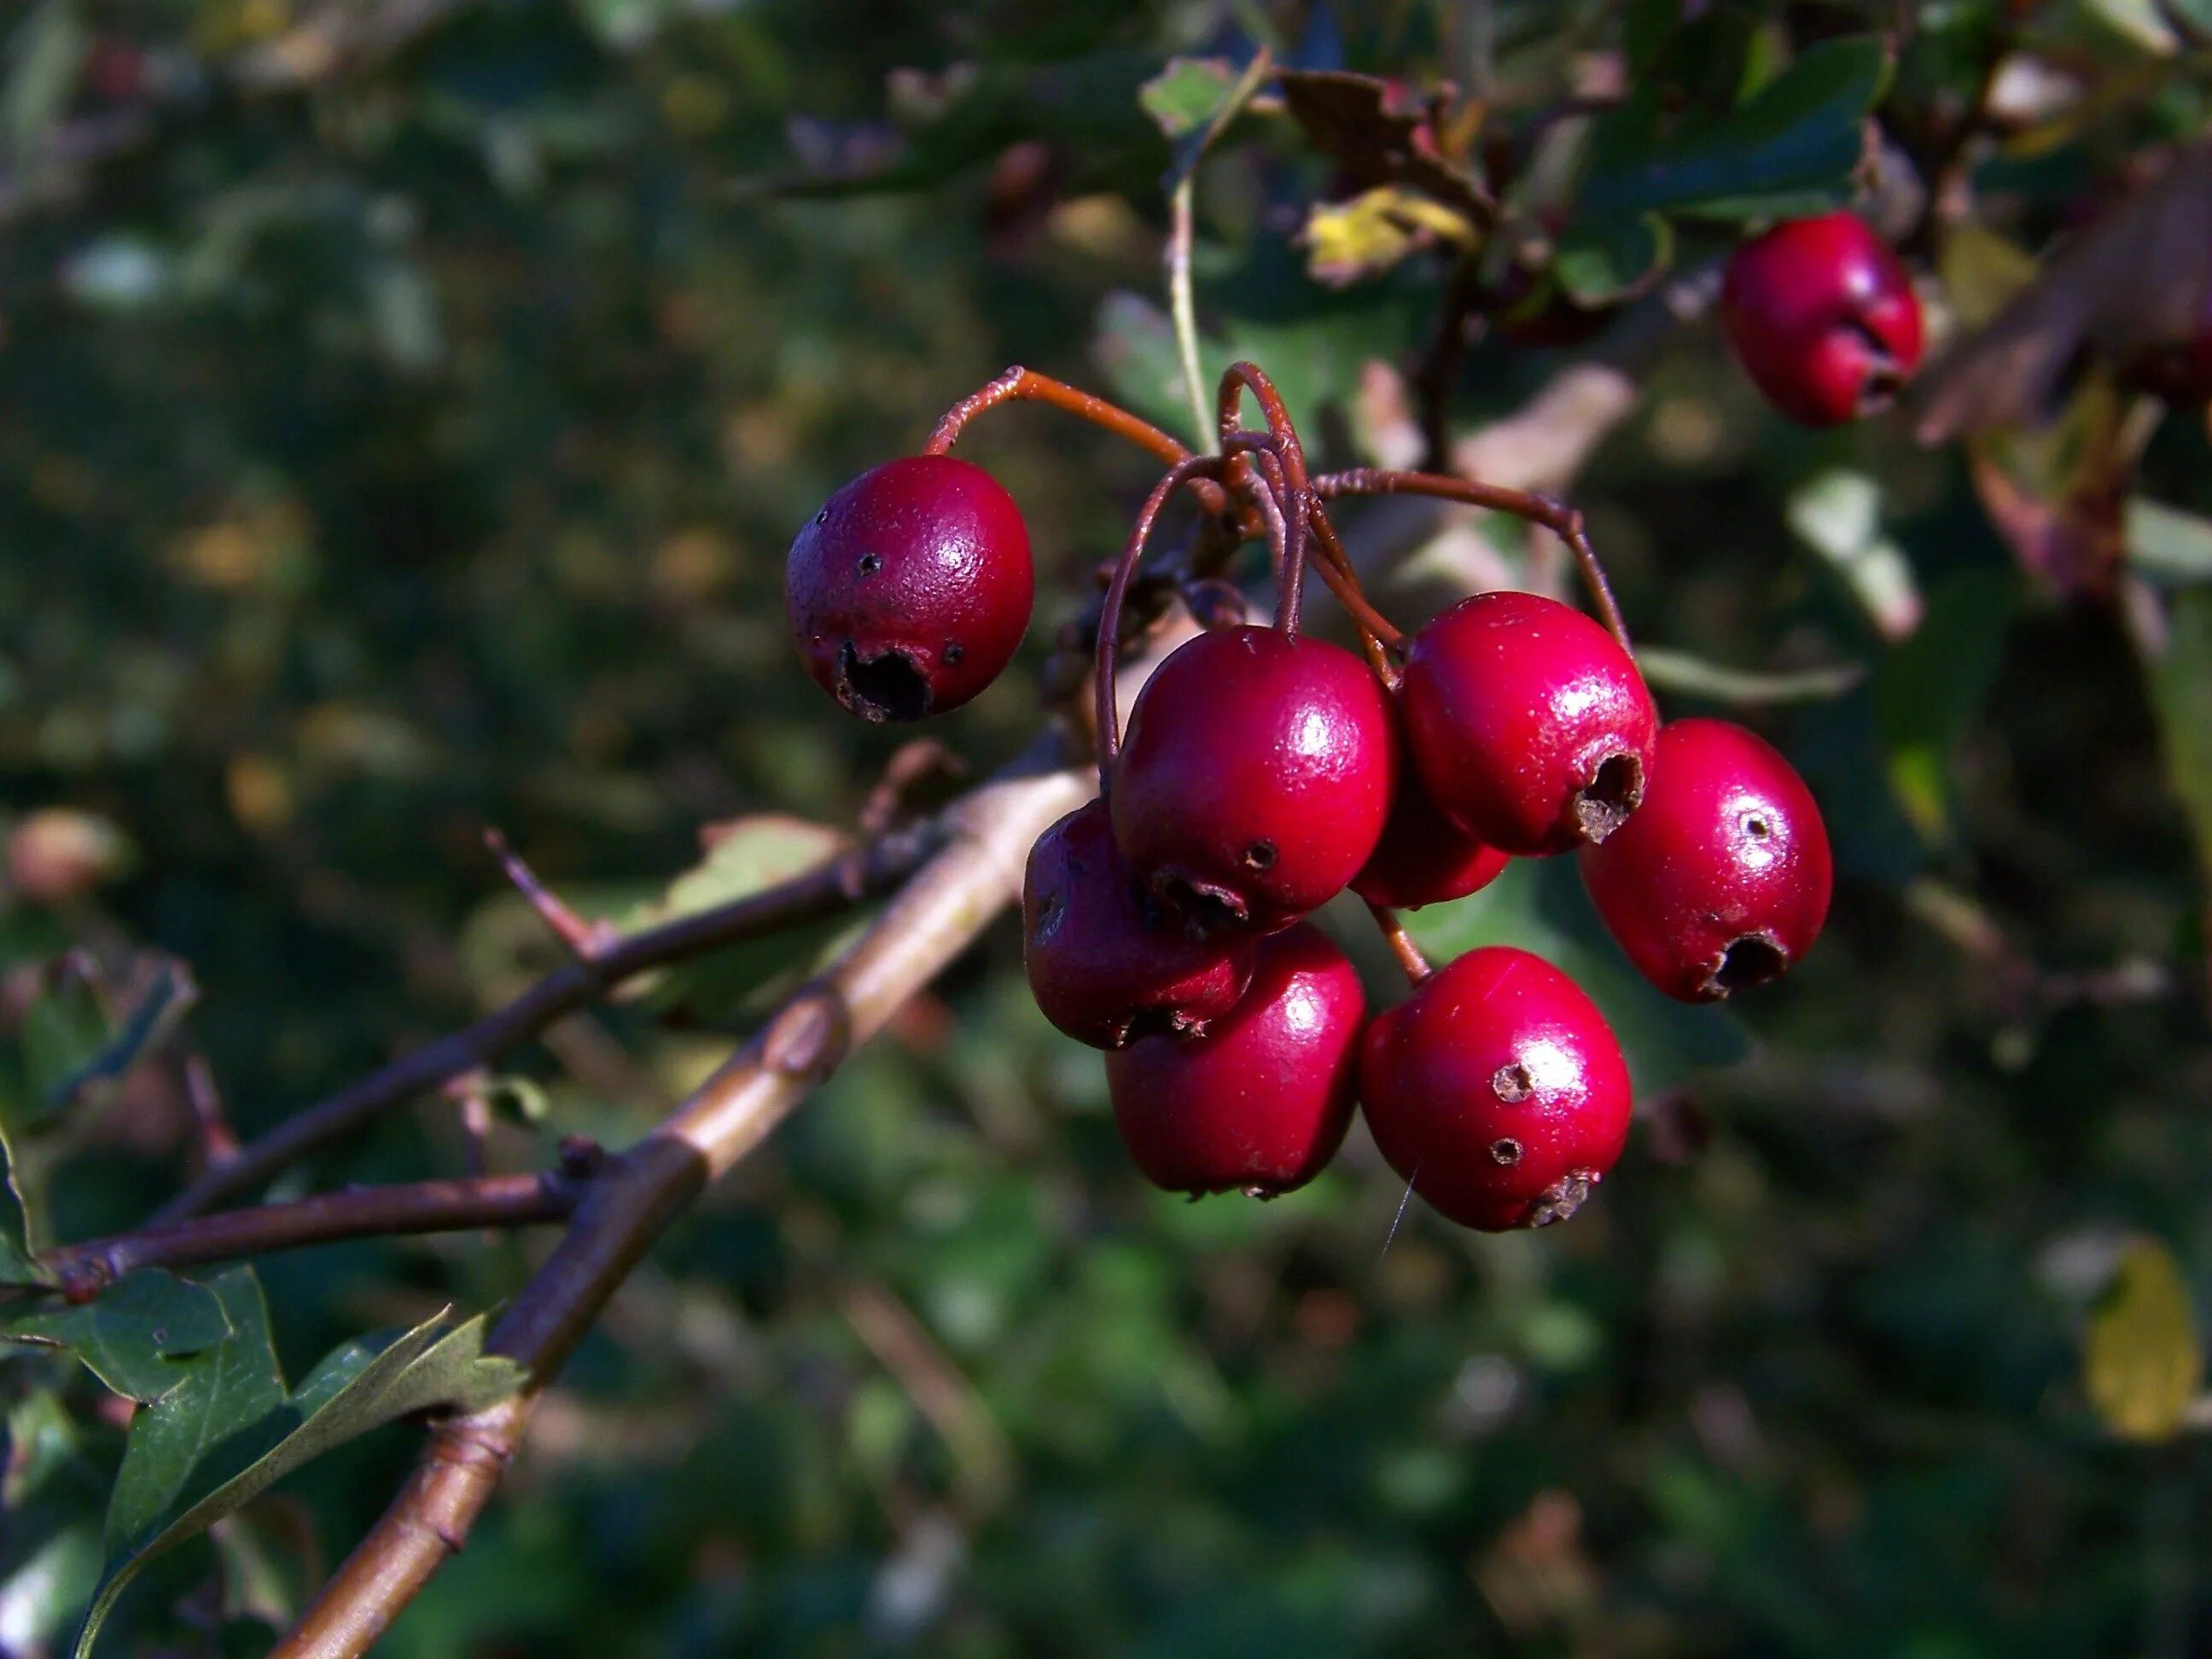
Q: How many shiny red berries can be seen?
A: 9